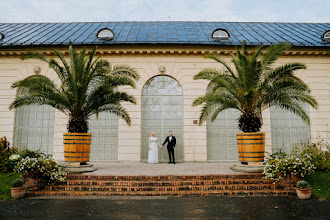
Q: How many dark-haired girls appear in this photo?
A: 0